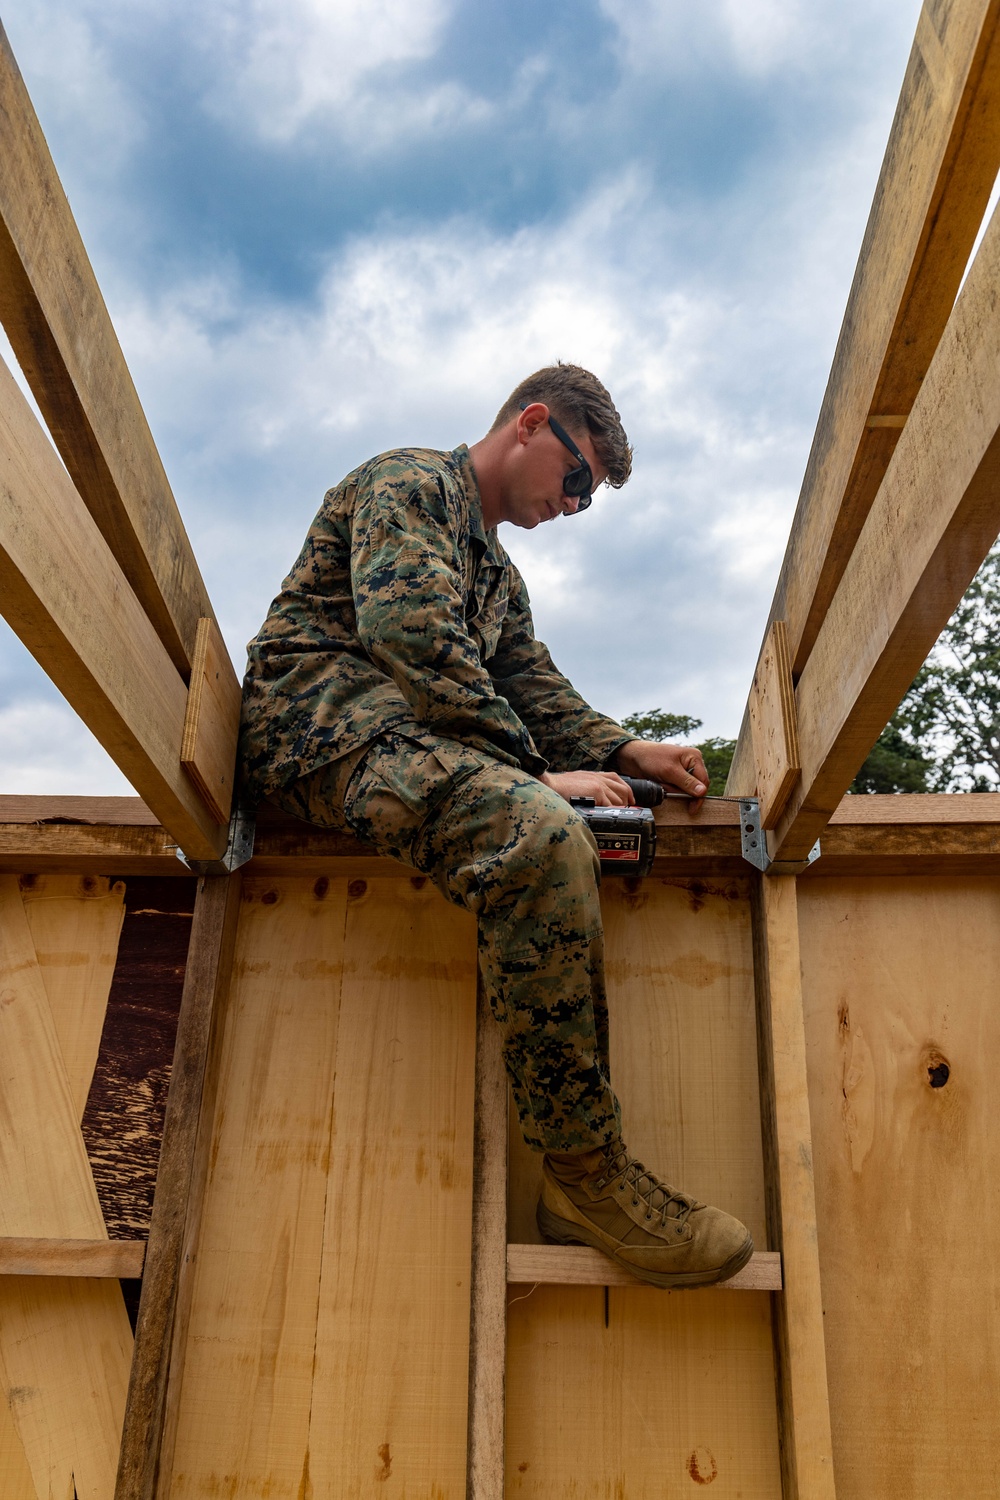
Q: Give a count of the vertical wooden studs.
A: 3